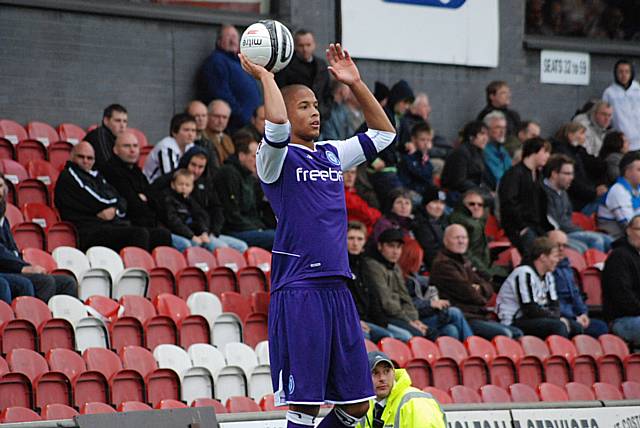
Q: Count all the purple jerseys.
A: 1